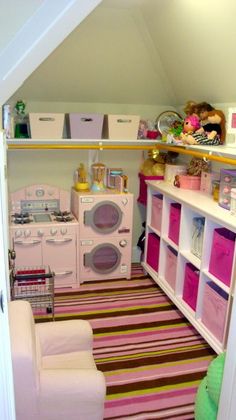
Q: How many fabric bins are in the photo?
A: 7